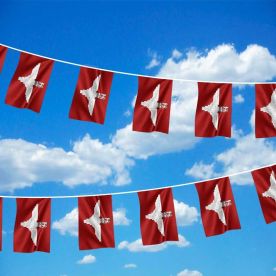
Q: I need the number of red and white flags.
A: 12